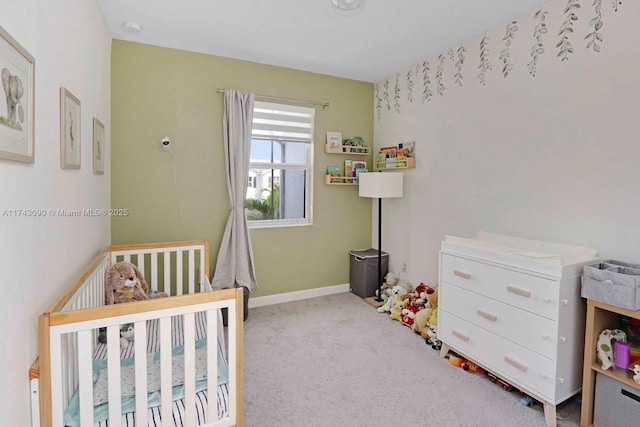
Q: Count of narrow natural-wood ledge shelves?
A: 3